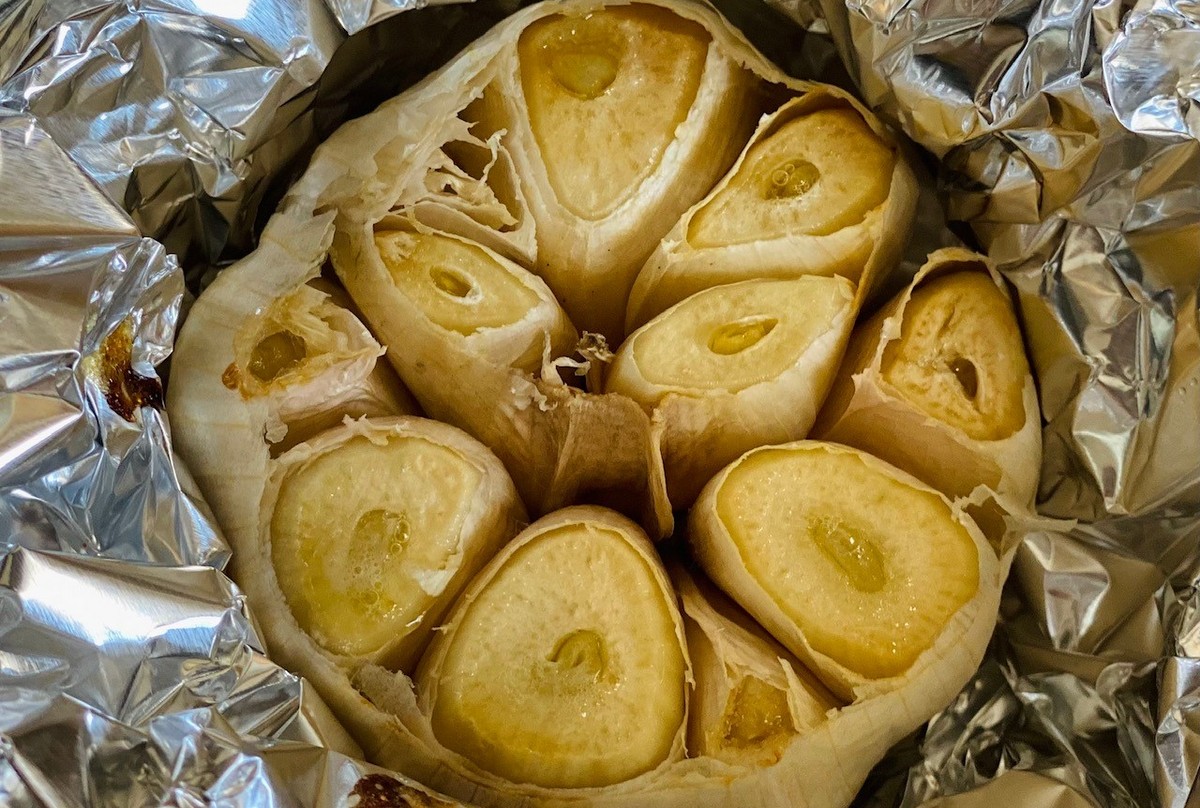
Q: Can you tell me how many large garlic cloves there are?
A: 8